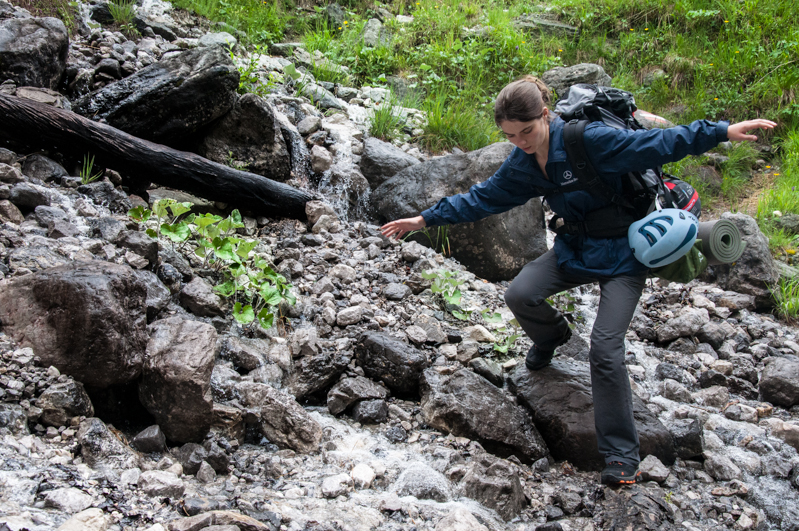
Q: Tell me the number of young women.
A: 1